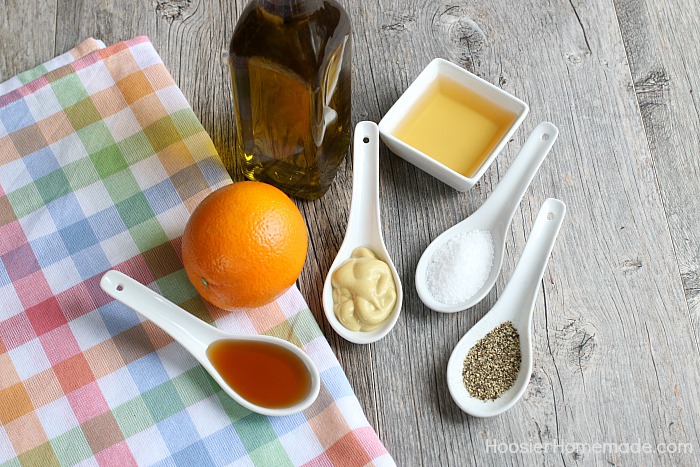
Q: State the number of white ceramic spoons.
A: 4